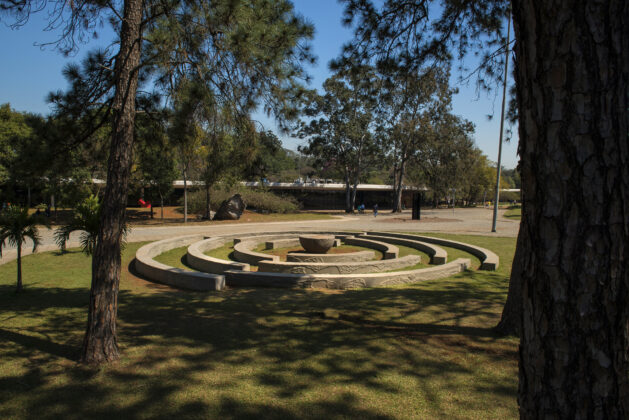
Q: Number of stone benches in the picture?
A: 12